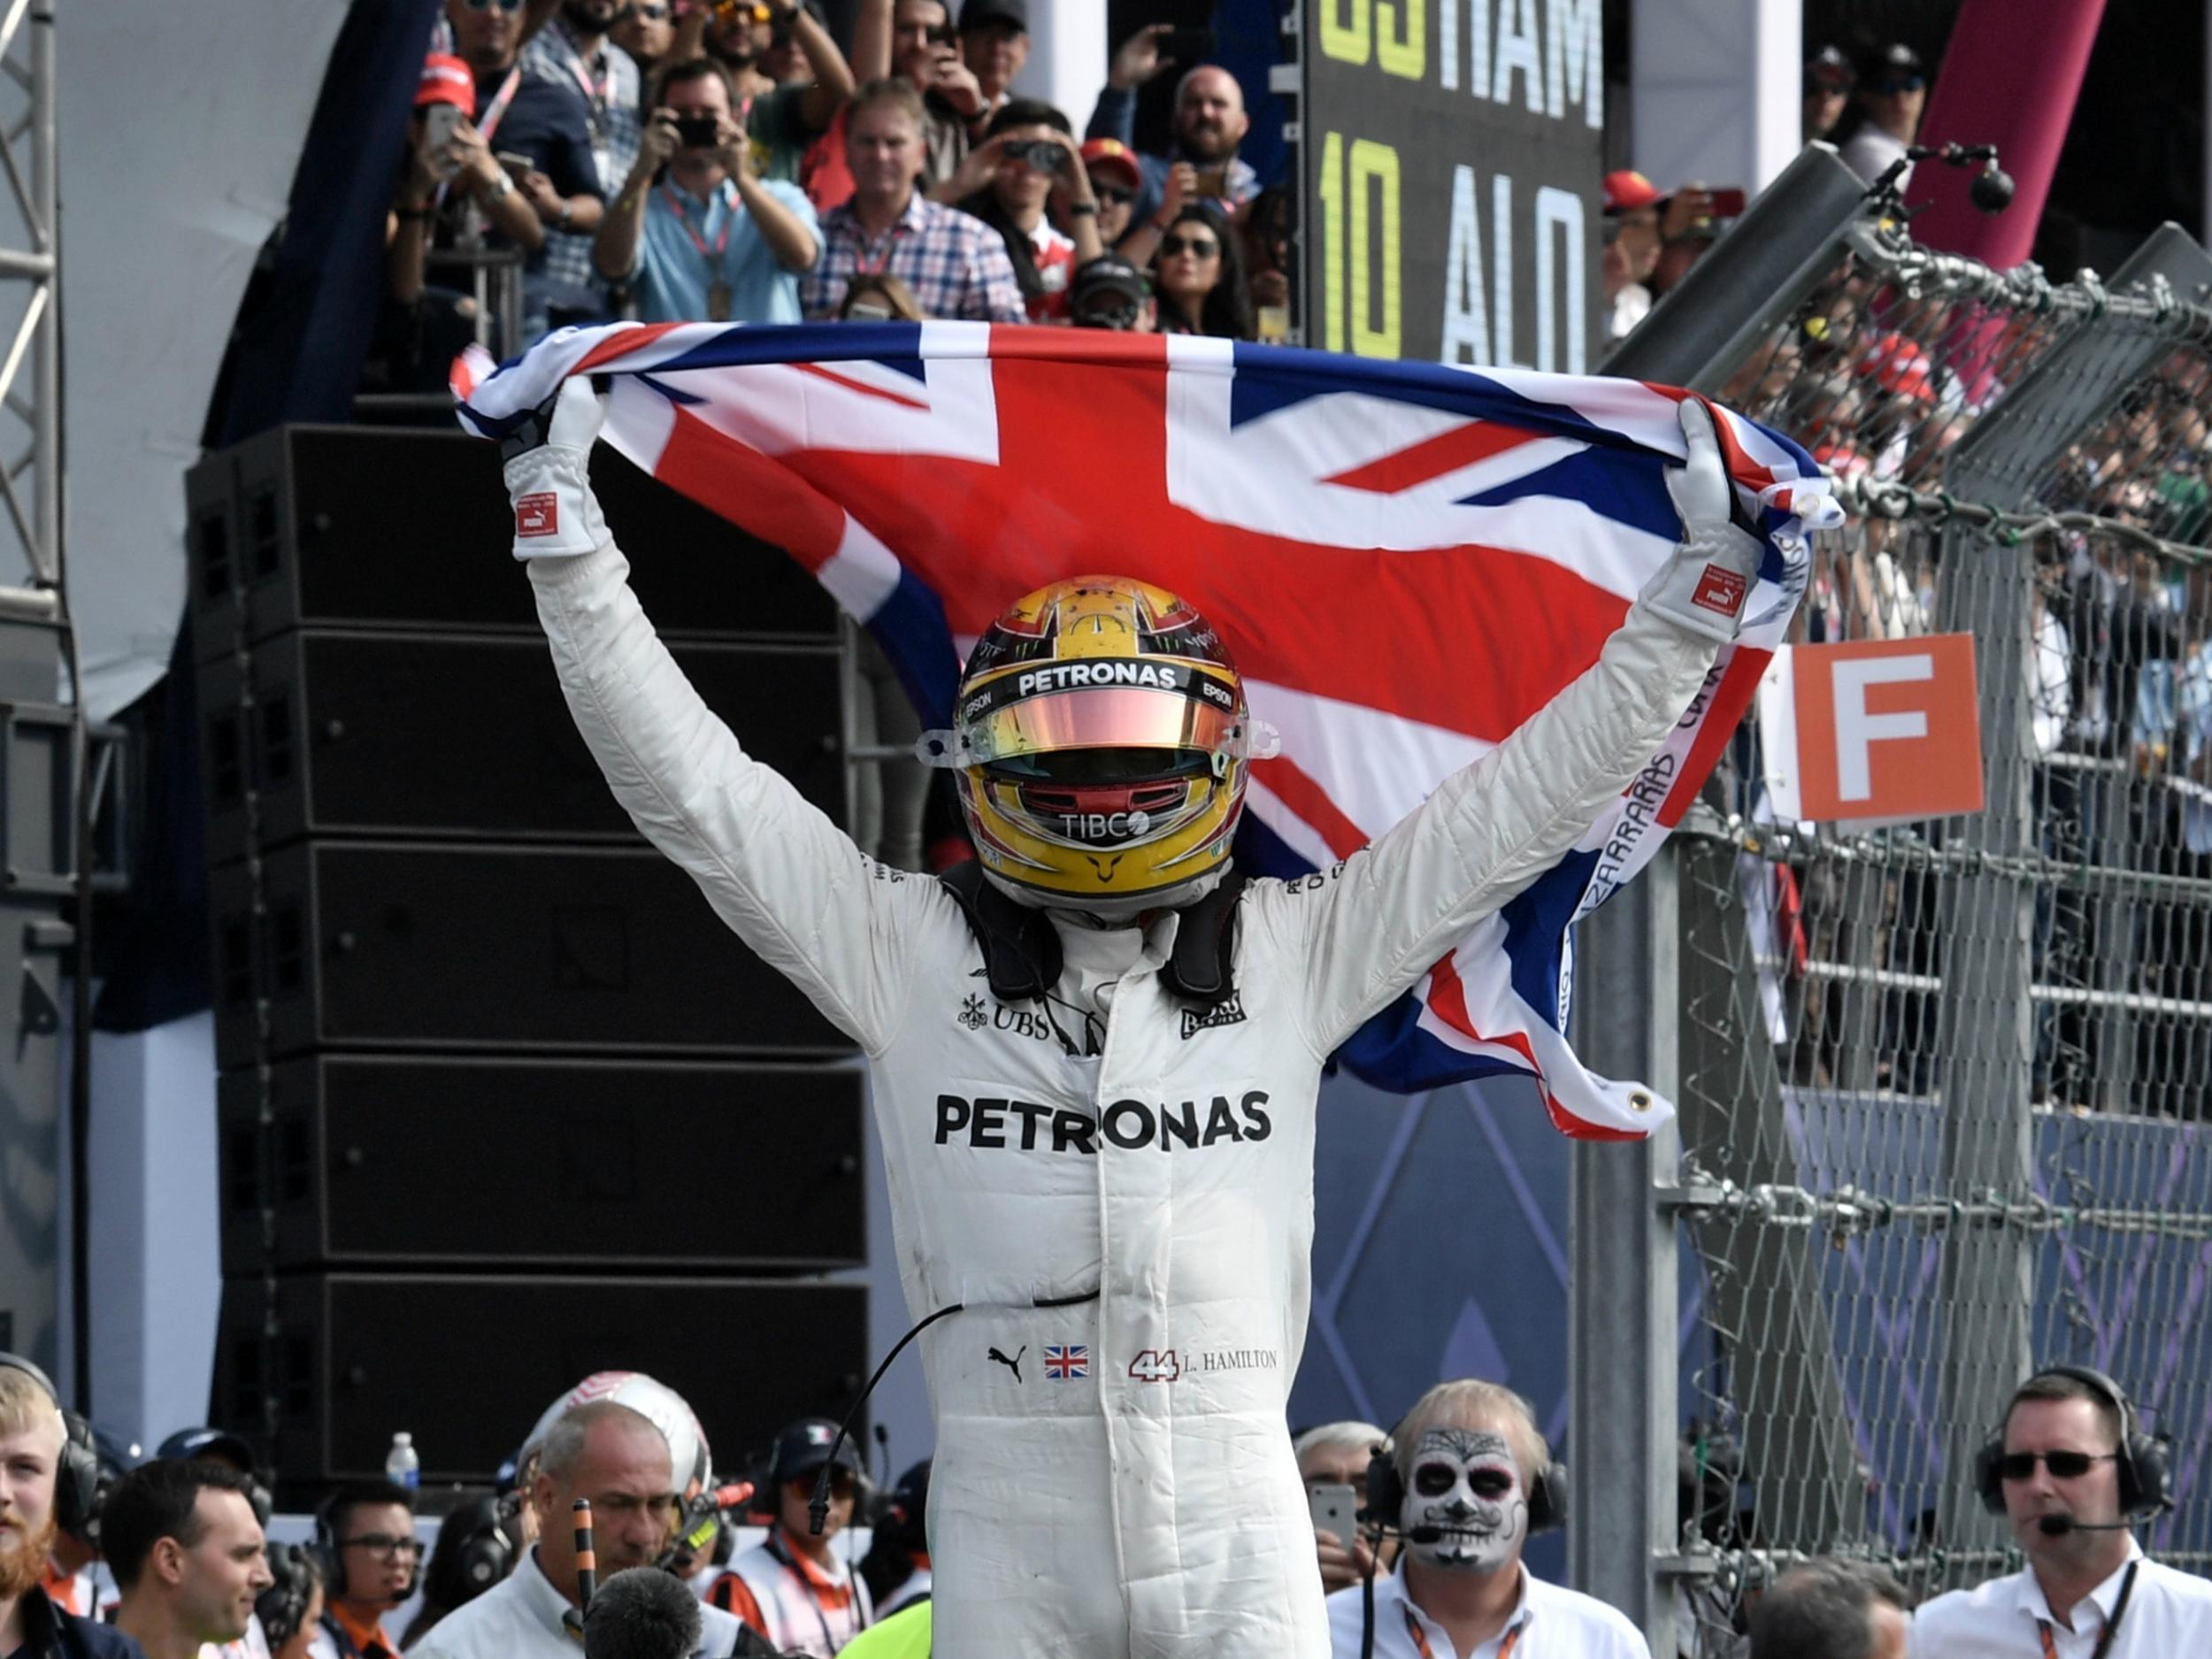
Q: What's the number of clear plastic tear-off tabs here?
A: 2